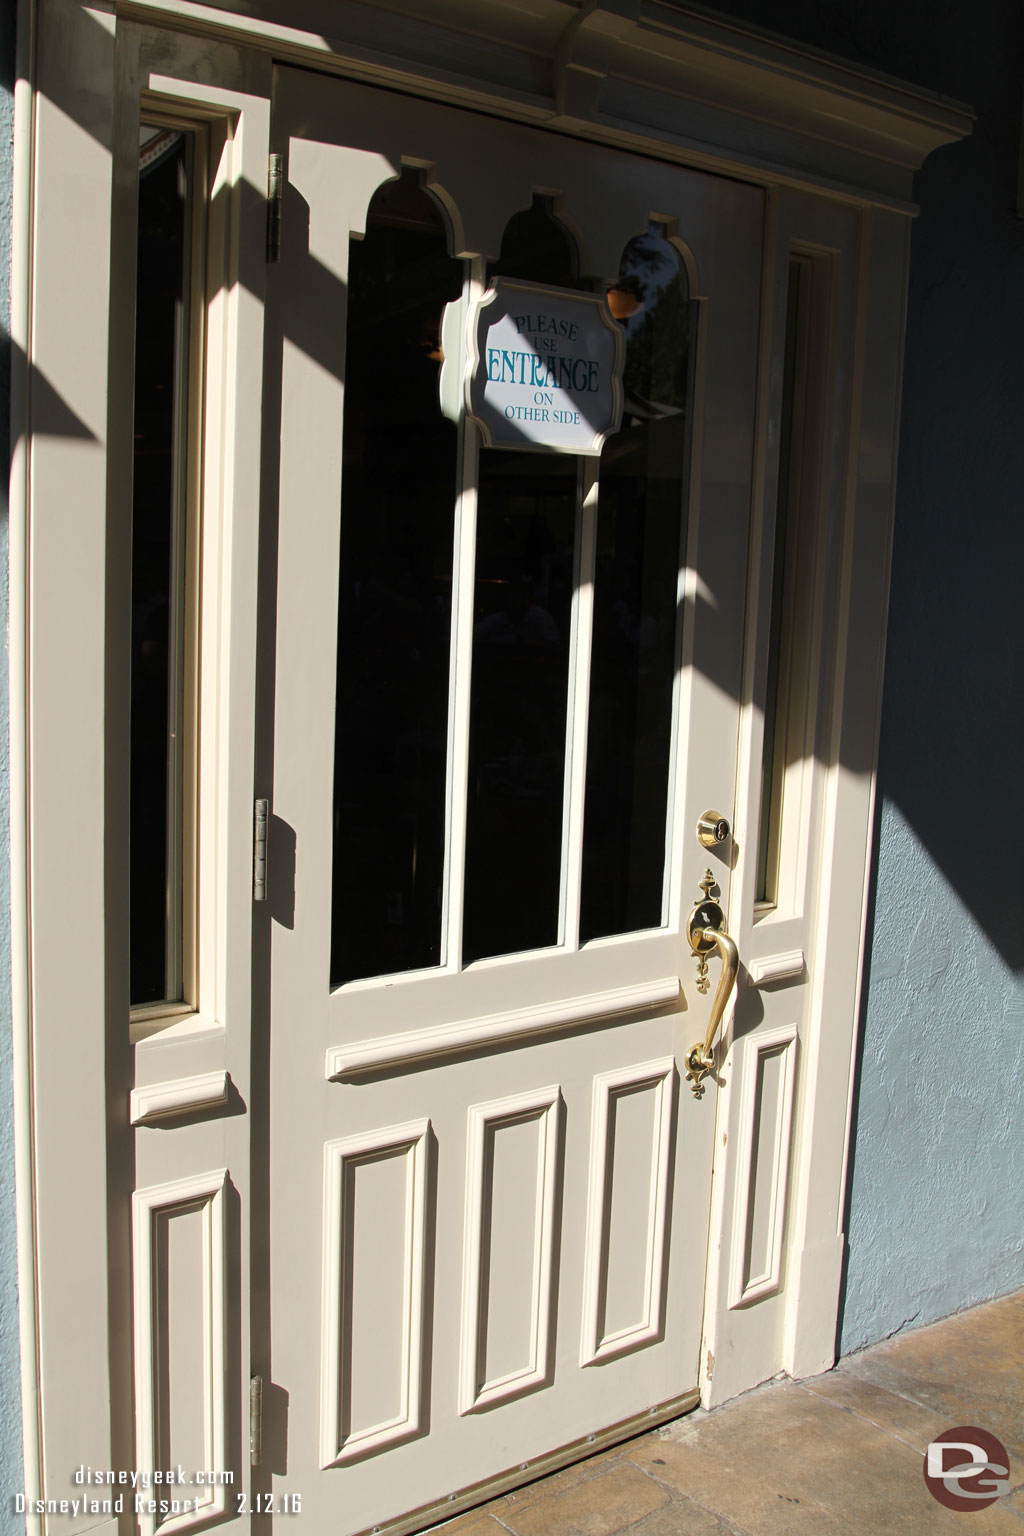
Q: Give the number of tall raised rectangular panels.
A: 5